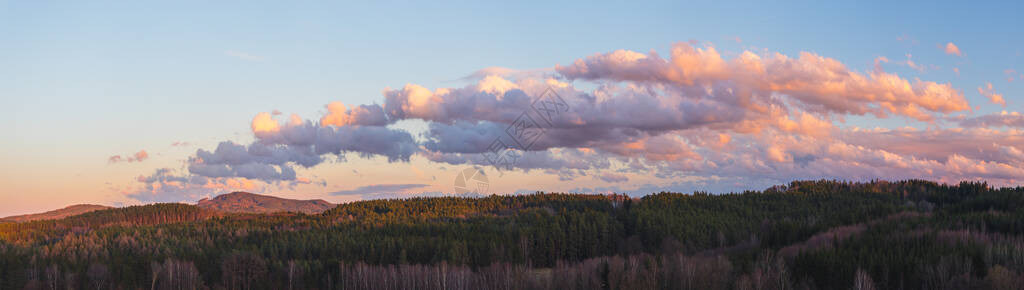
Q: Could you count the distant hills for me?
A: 2